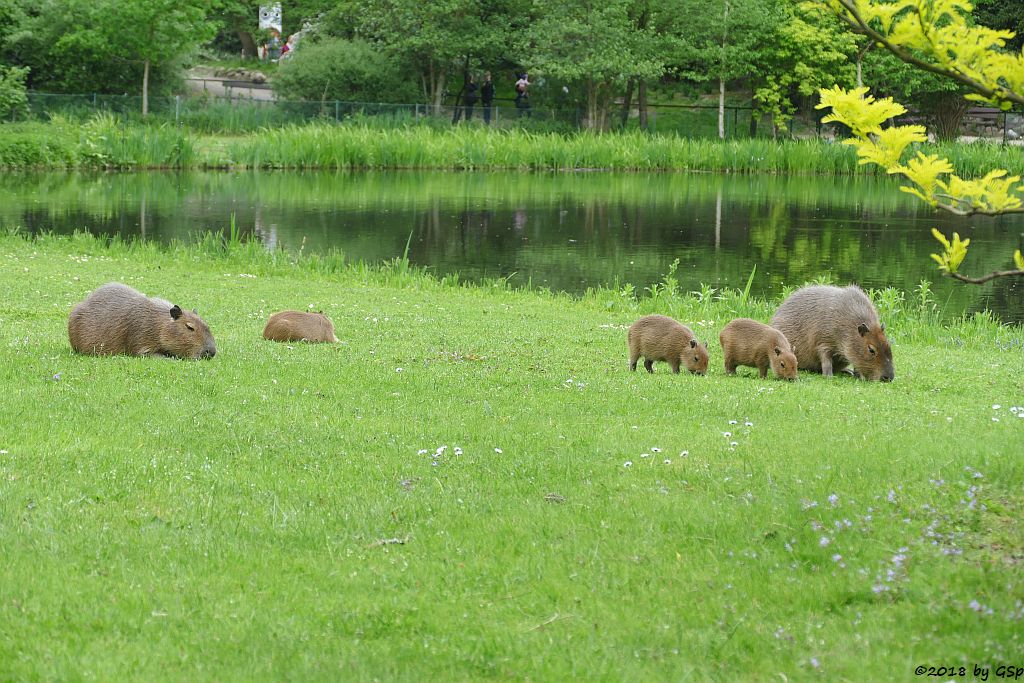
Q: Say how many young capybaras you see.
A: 3